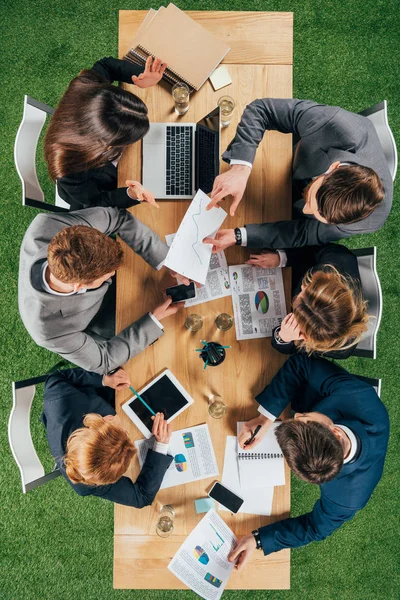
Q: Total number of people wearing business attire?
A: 6